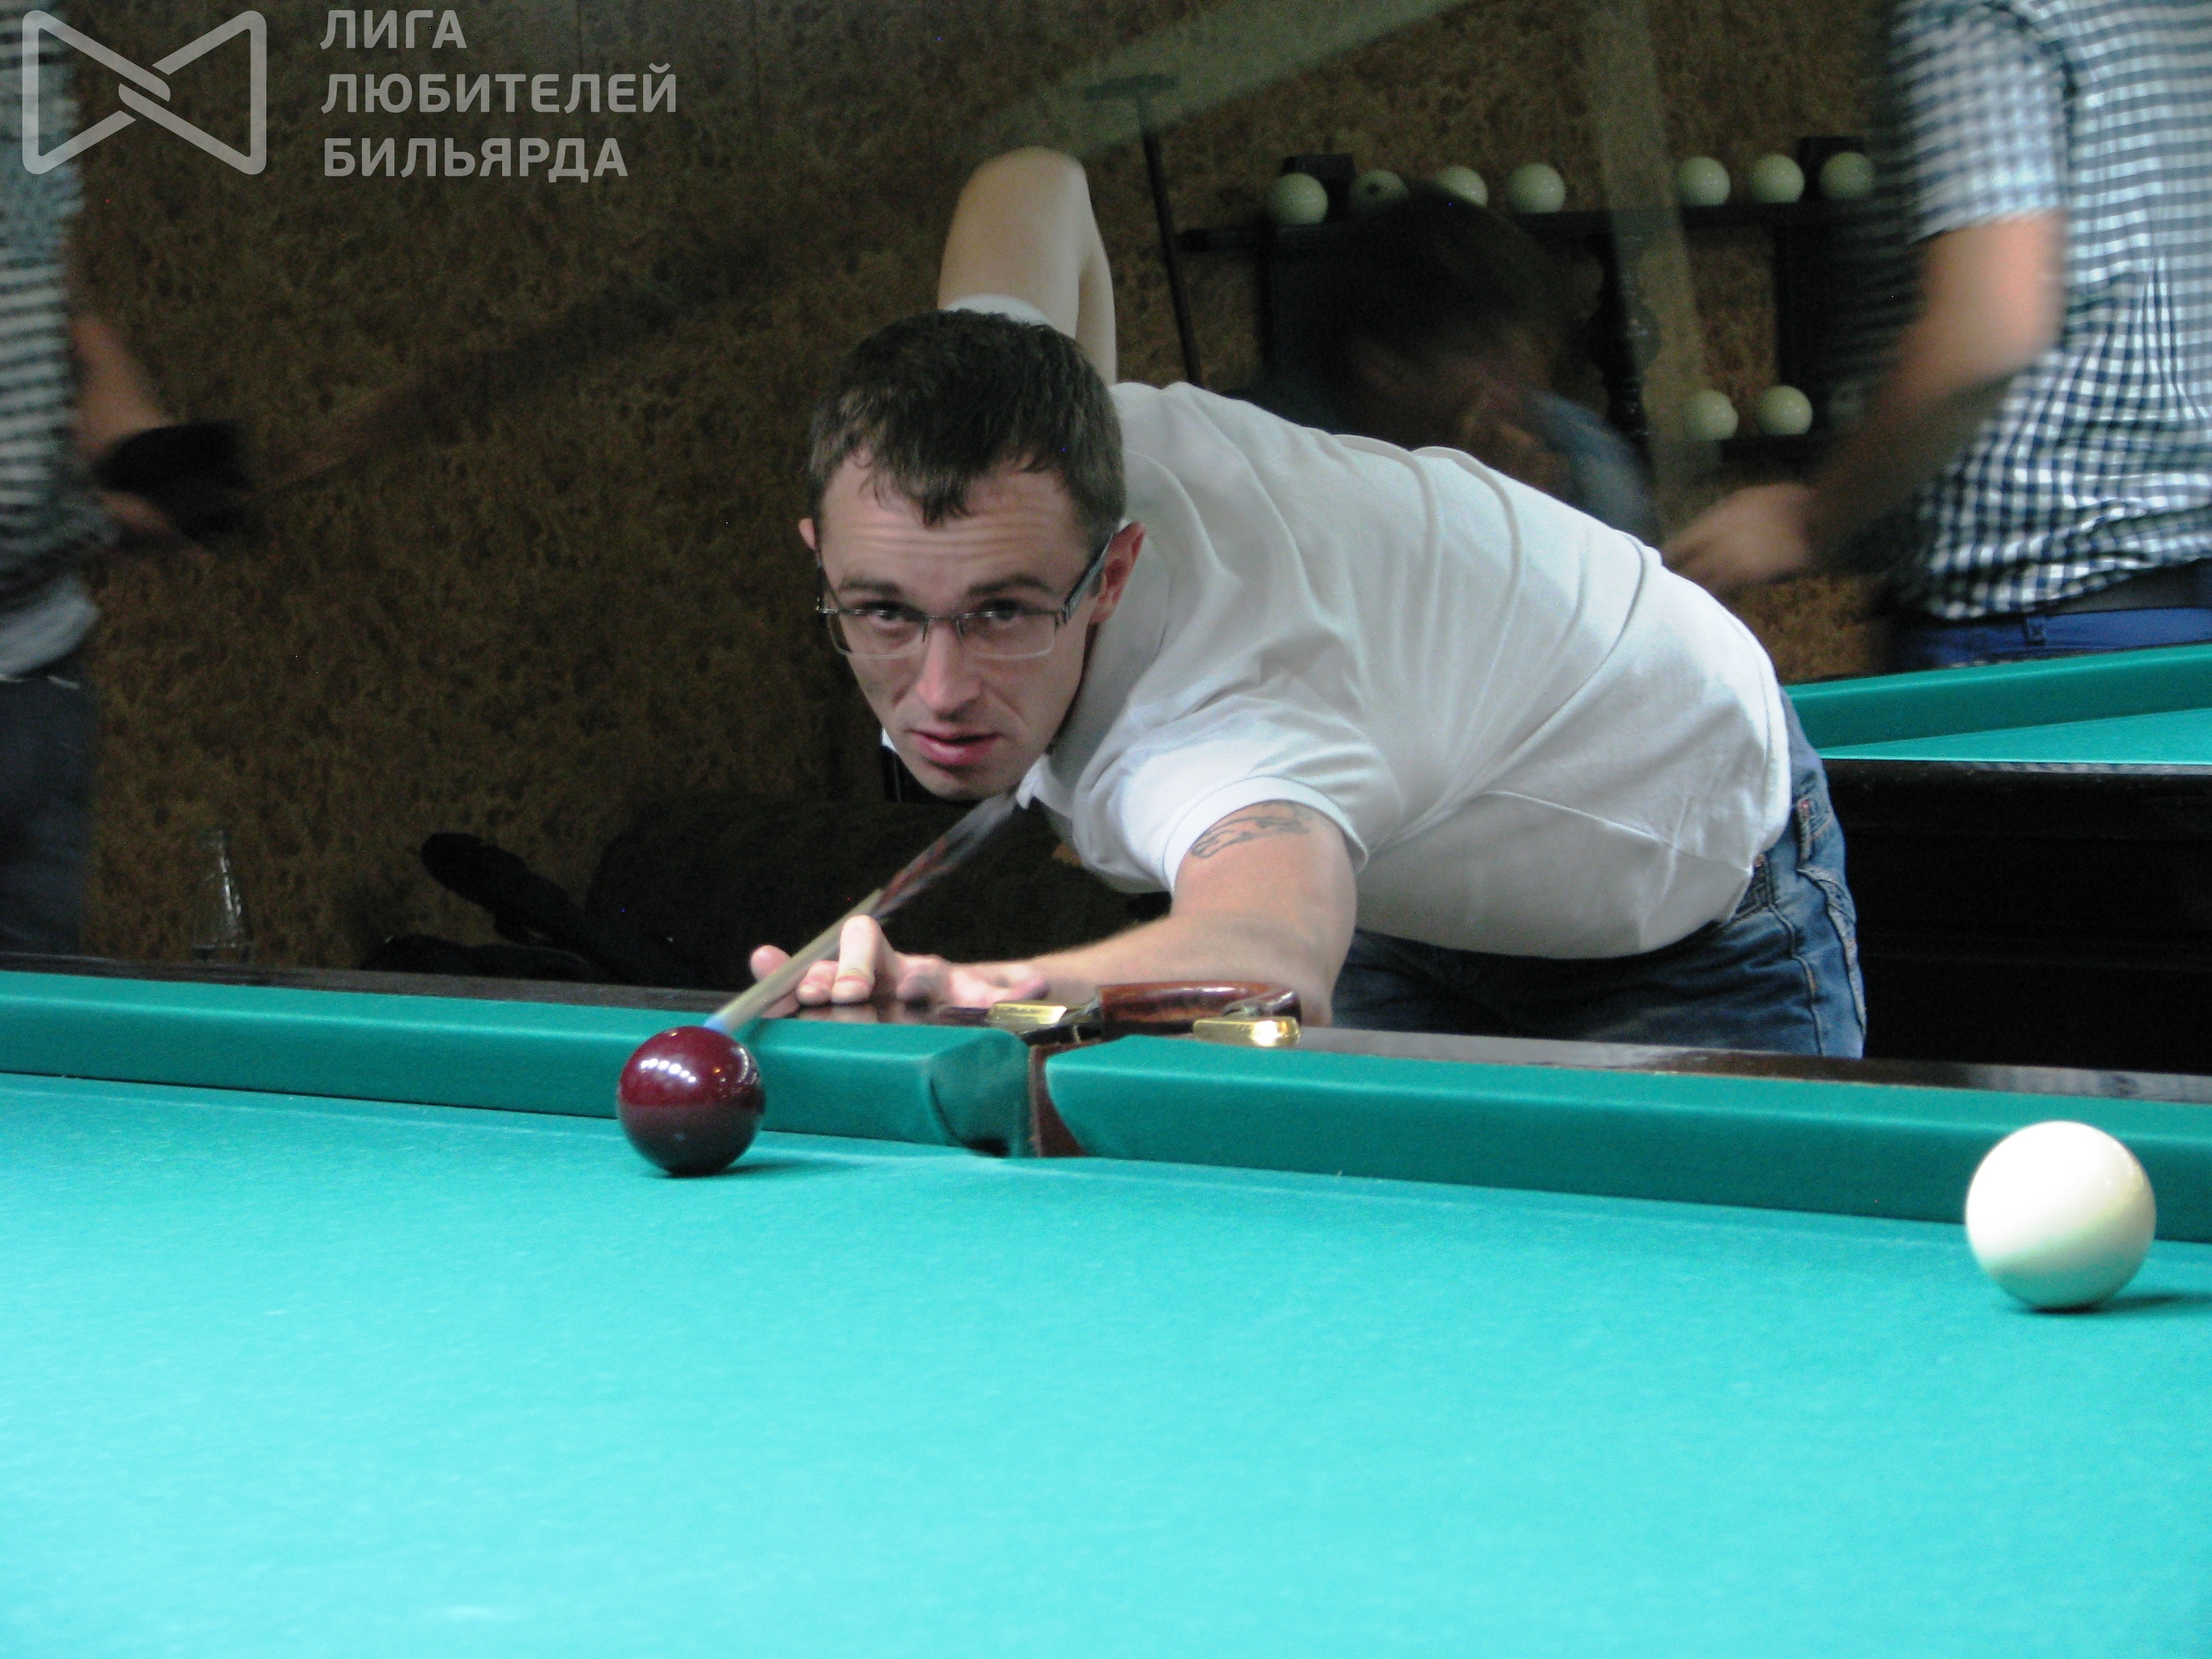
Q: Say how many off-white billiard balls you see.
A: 10